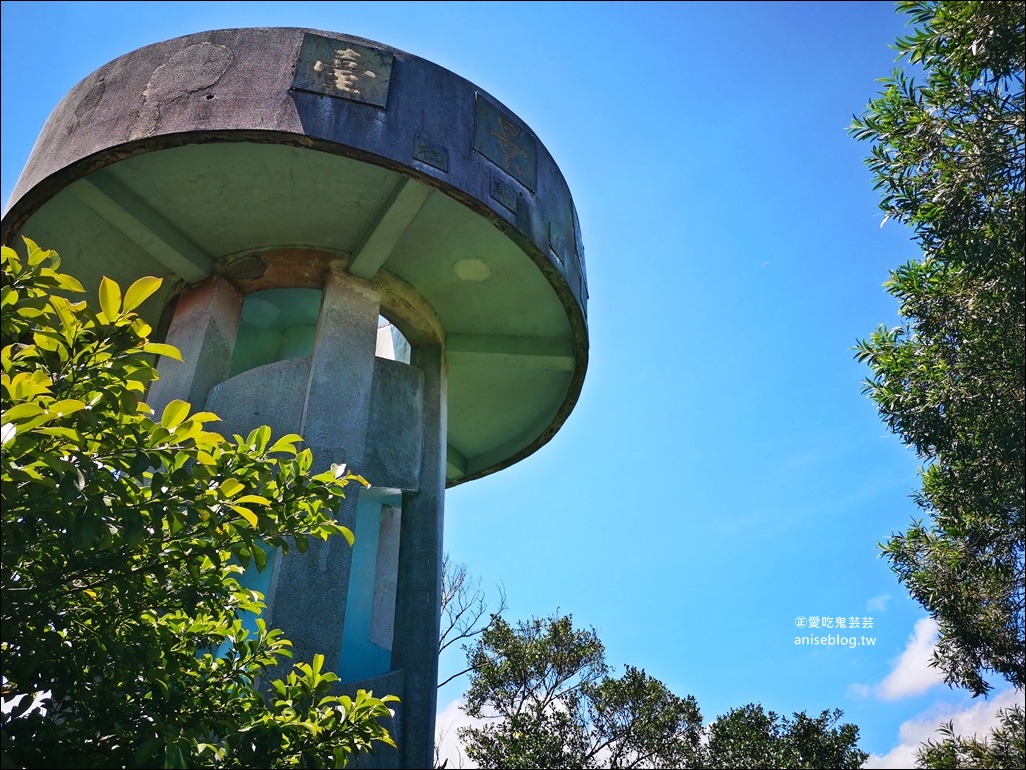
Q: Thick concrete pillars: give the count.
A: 3